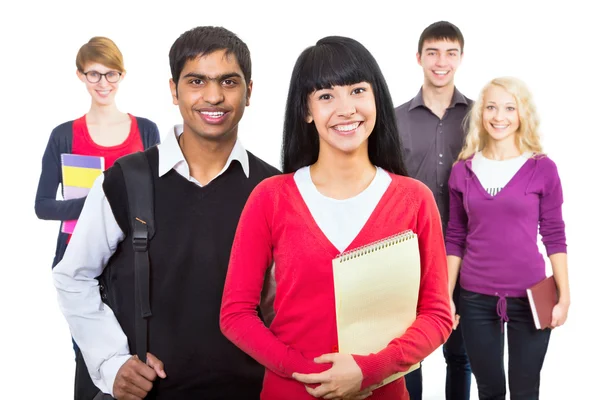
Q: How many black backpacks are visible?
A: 1